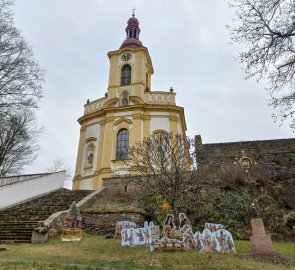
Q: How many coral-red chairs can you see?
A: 0